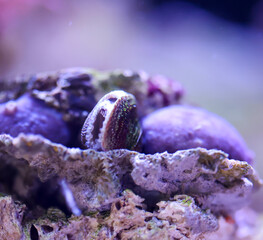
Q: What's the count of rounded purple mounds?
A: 2